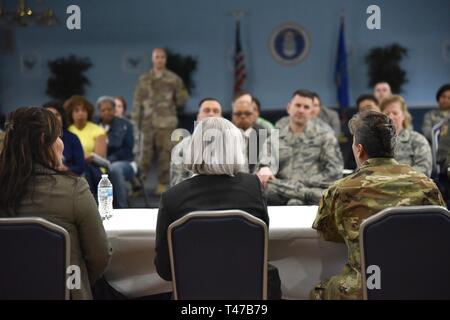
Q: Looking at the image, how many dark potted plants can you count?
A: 3